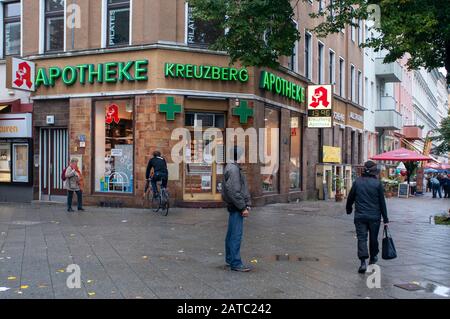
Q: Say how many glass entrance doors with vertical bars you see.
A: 1